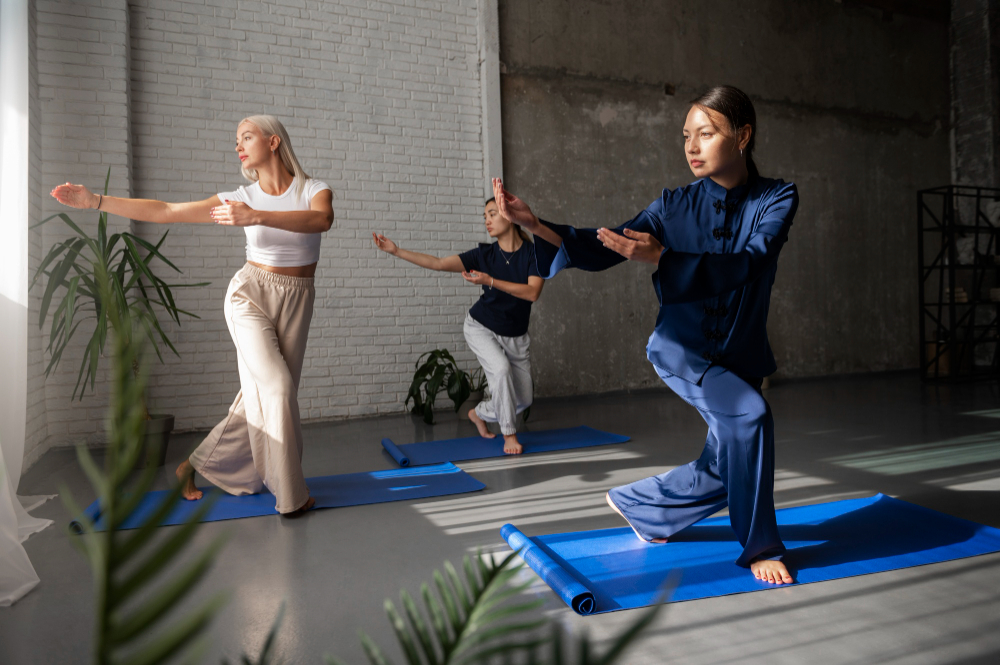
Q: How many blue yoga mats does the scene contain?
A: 3